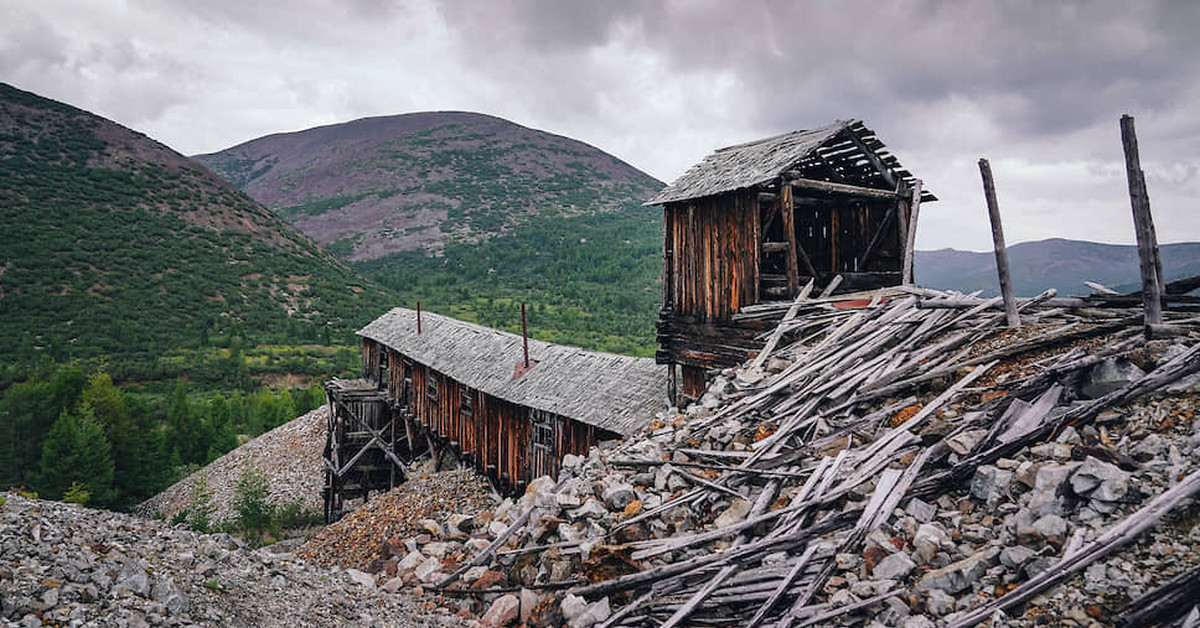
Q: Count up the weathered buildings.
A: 2